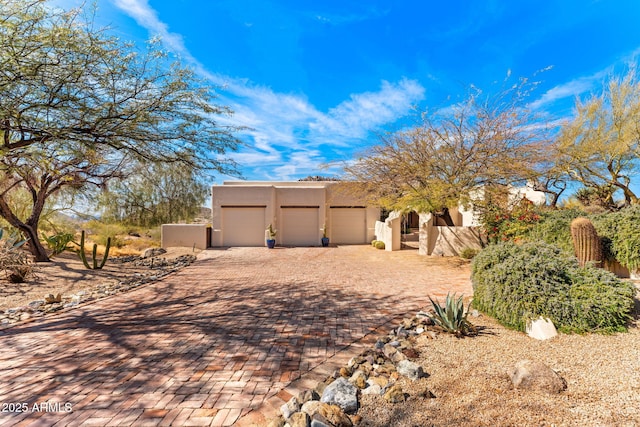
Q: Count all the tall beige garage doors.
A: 3